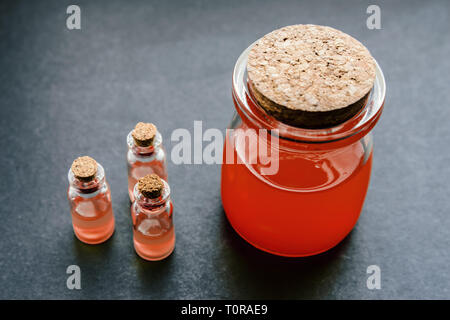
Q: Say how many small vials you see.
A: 3